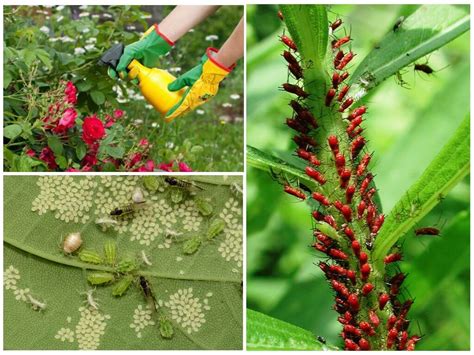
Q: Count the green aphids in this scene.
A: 11